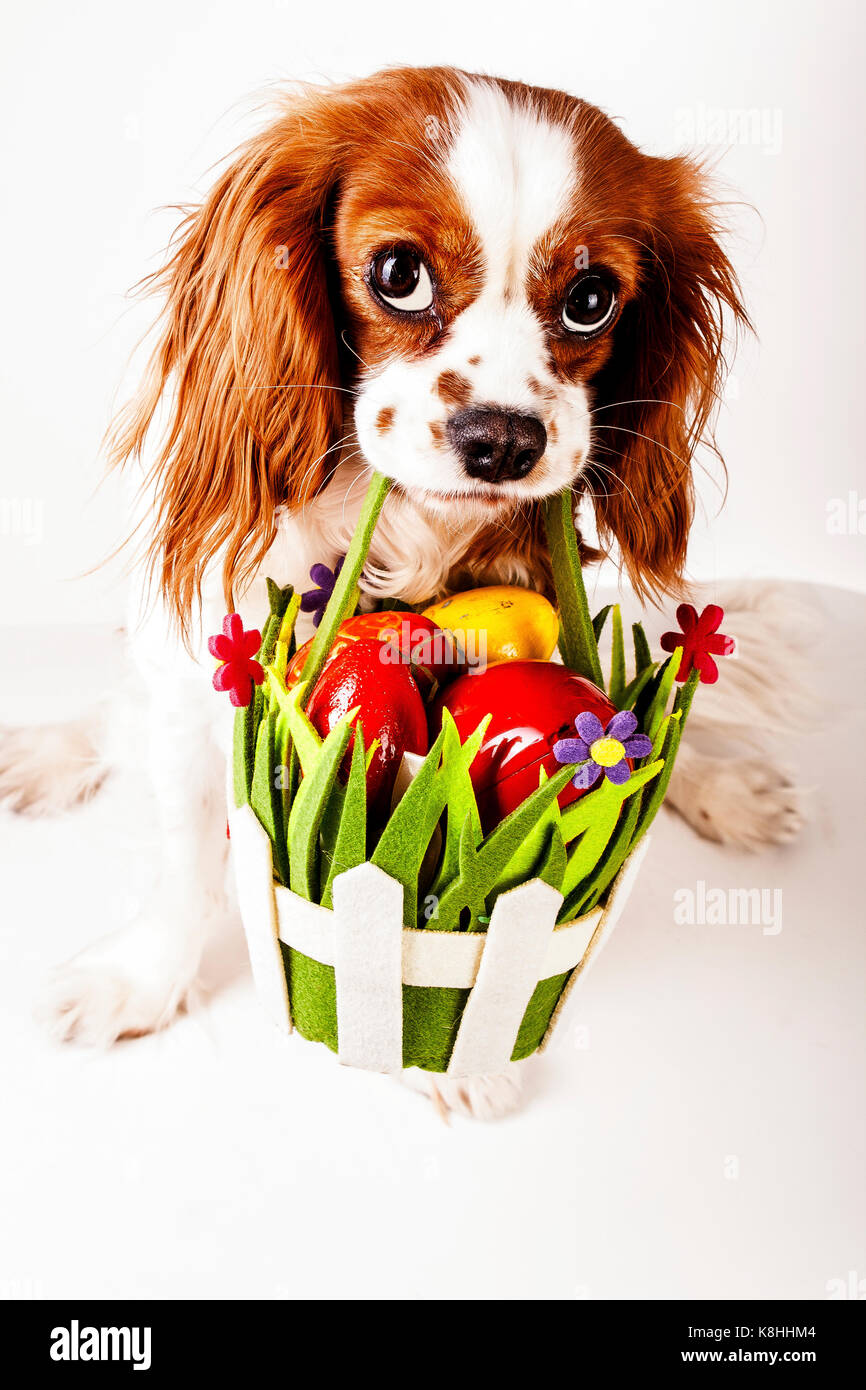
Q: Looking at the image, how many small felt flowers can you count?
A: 4